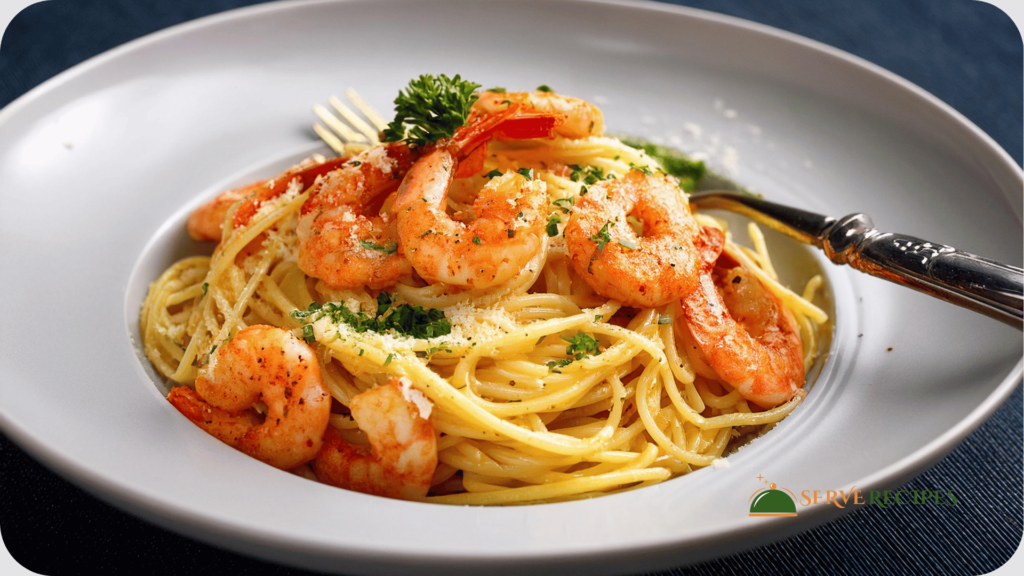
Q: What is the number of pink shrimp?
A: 8